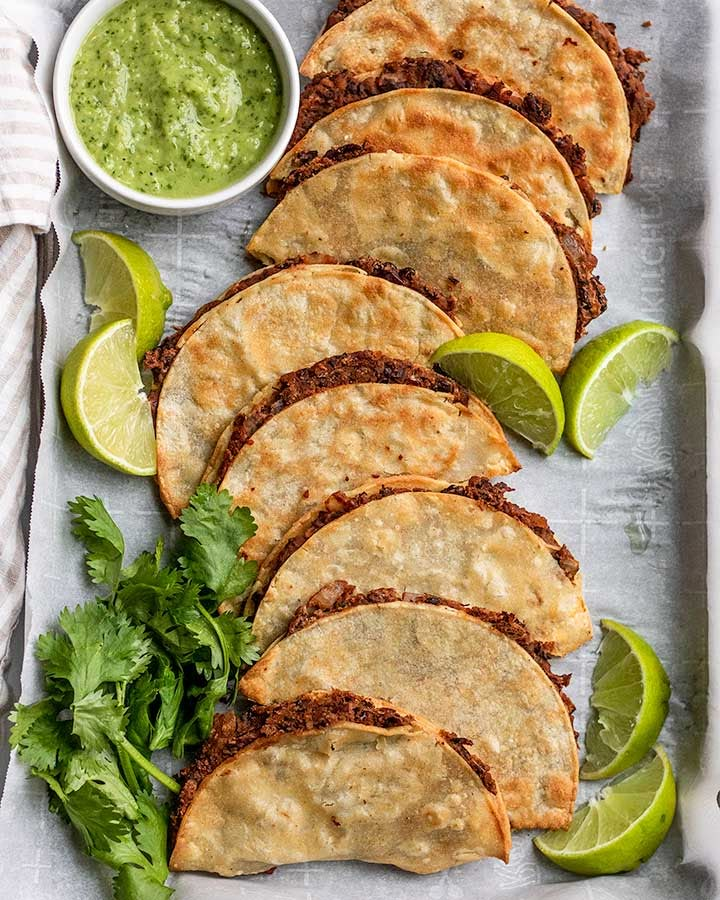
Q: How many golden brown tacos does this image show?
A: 8